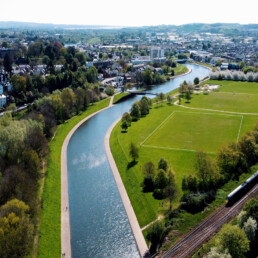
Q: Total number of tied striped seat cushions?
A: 0